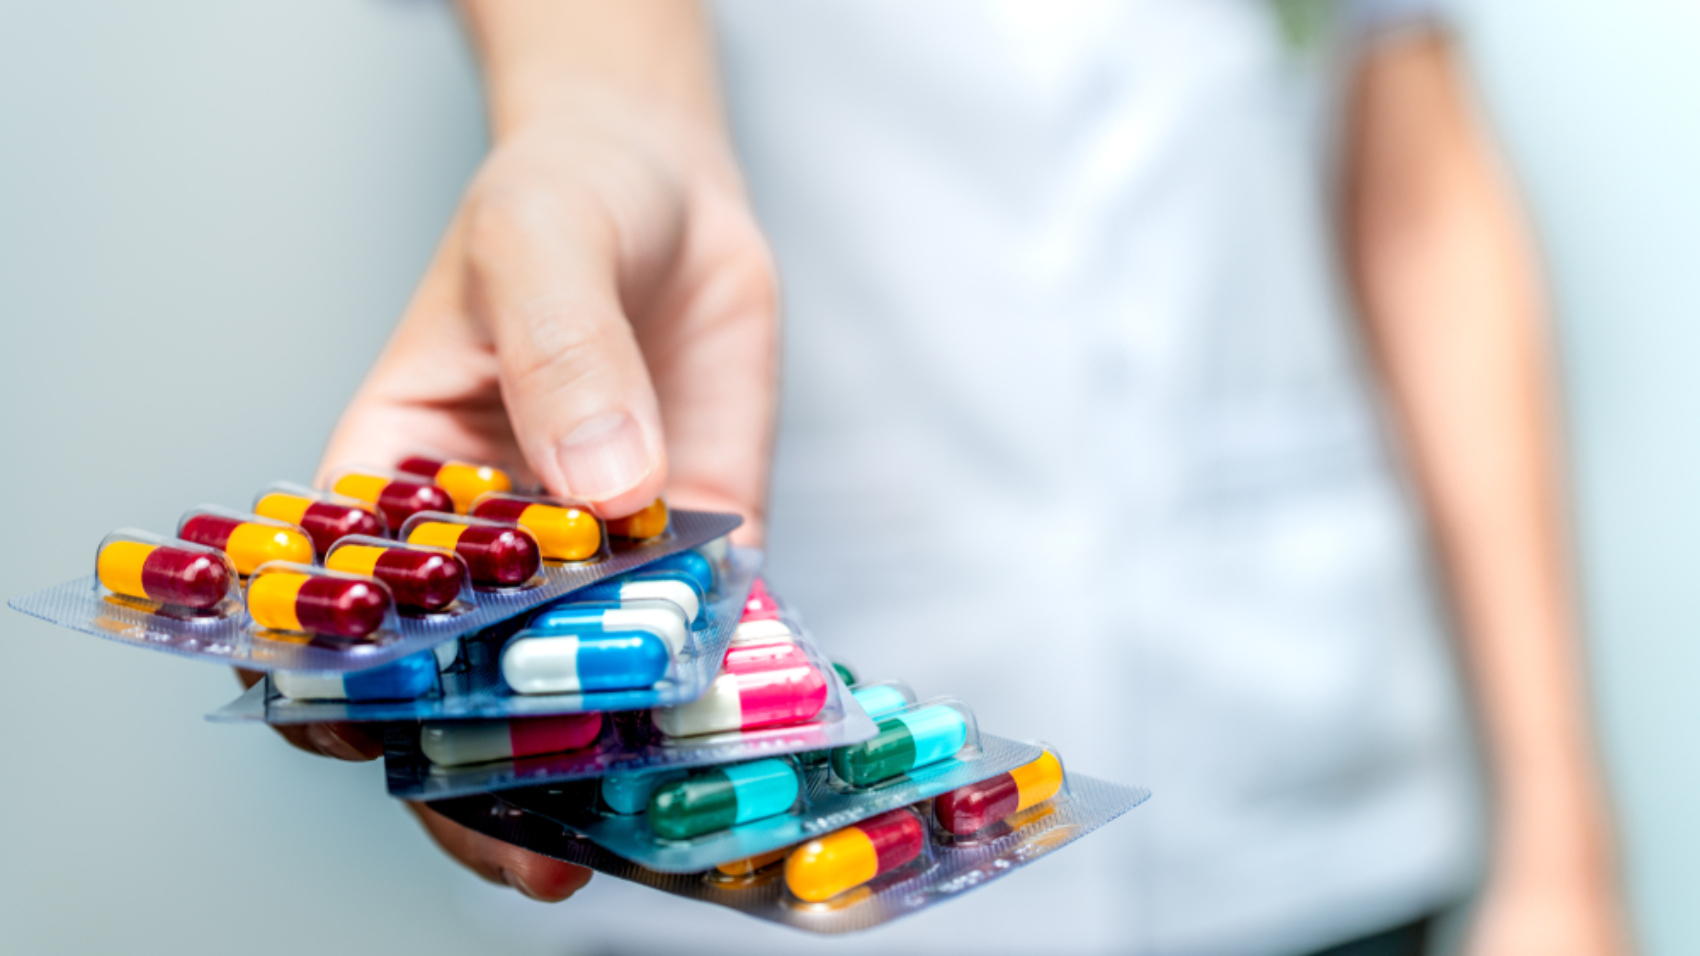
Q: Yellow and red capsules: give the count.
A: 13